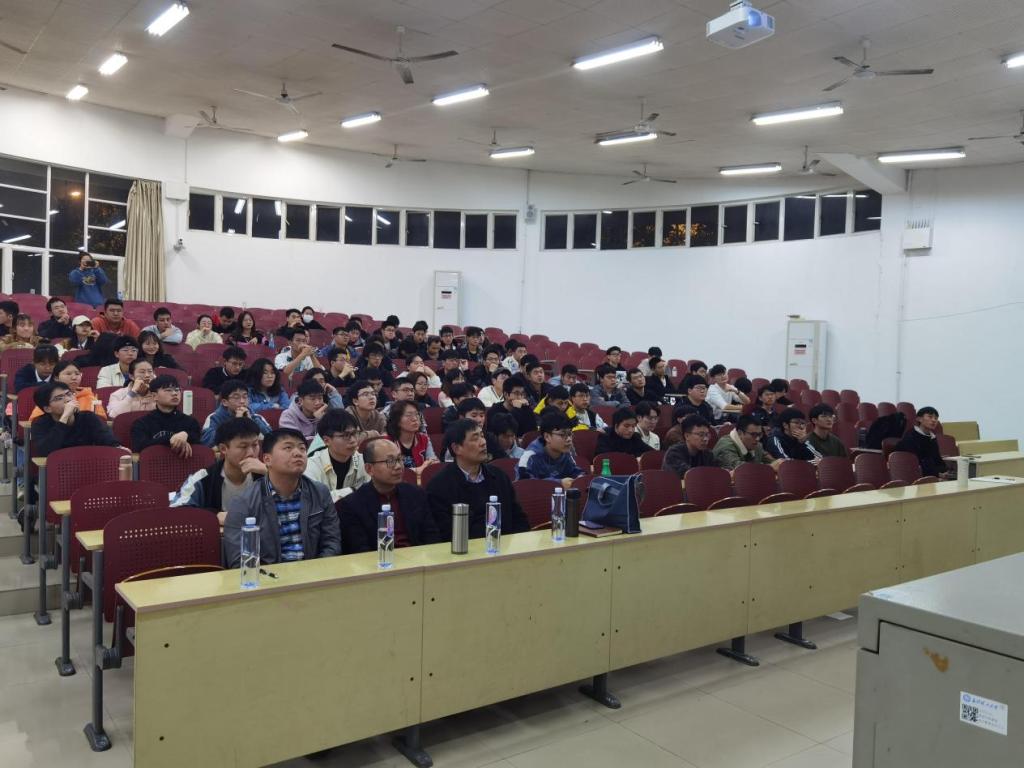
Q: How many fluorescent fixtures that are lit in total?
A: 13